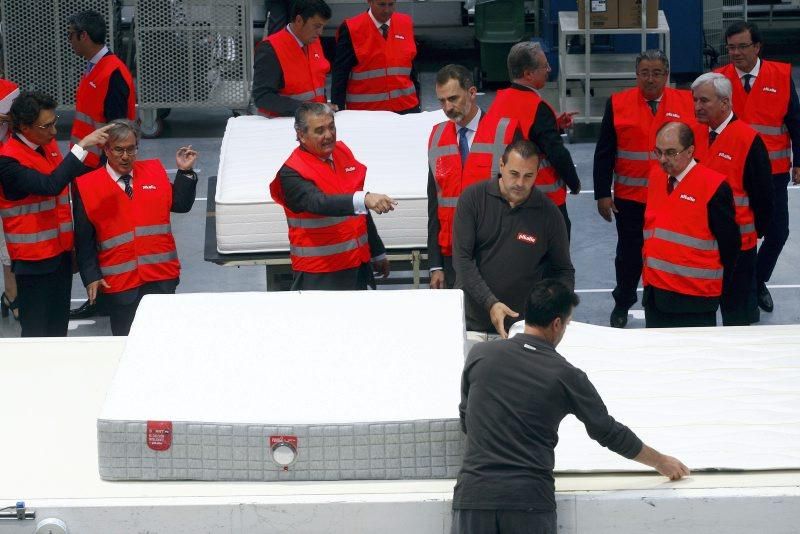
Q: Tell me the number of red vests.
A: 12